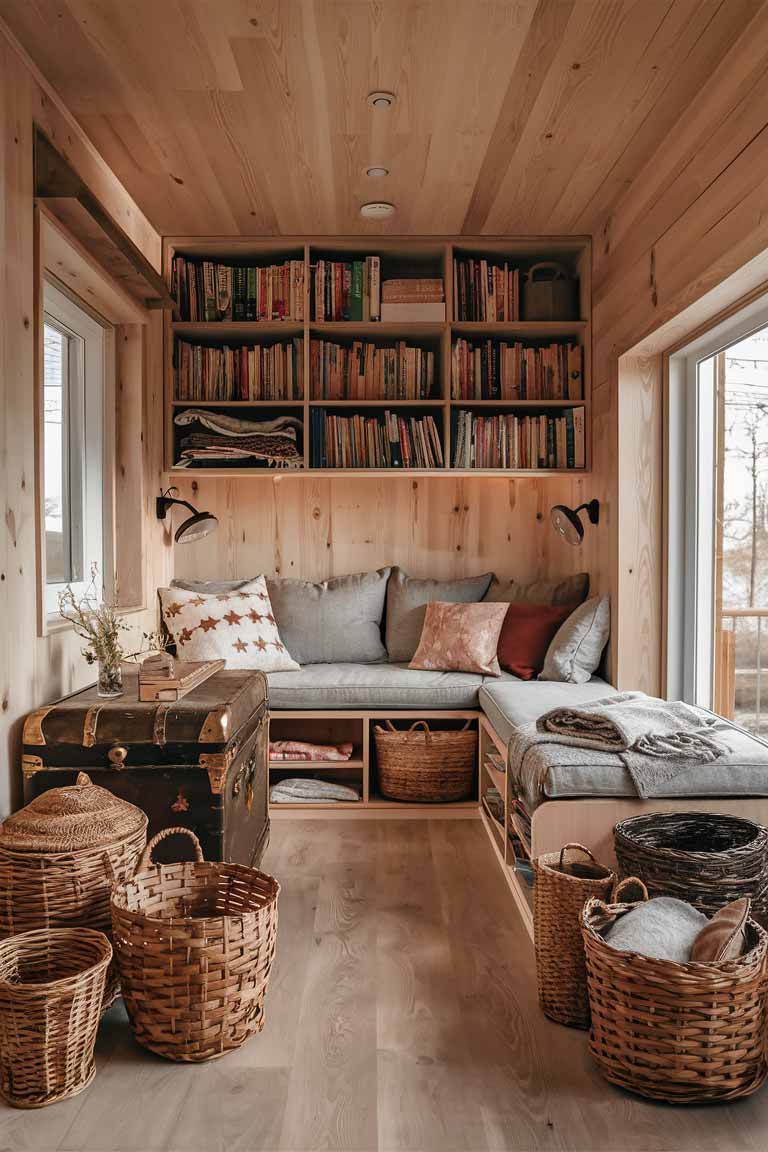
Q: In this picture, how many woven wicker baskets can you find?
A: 7